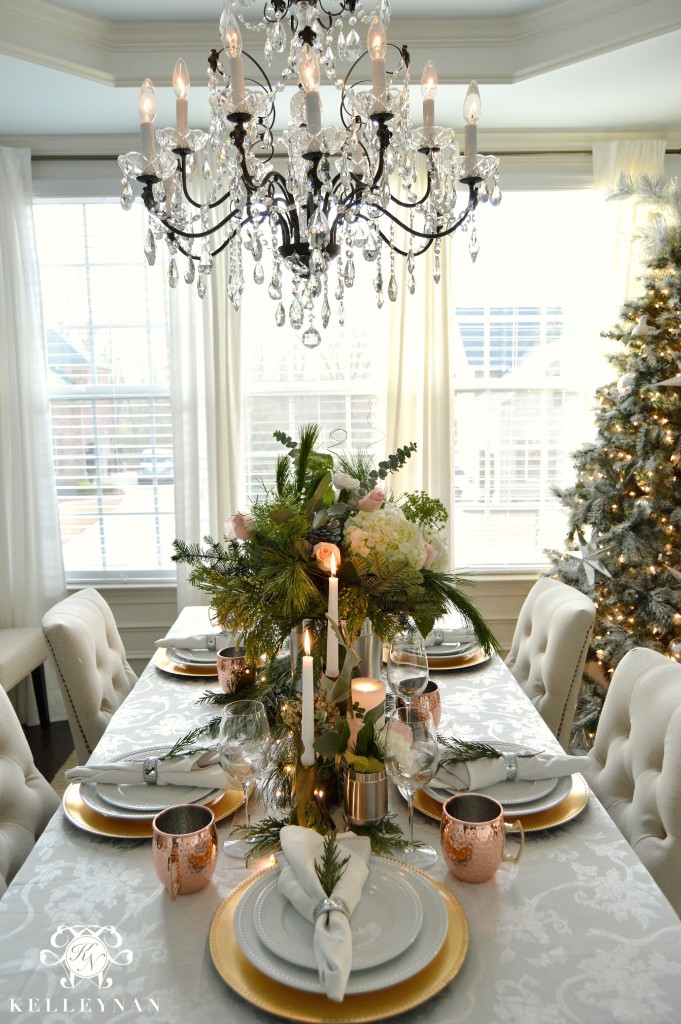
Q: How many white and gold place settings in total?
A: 5